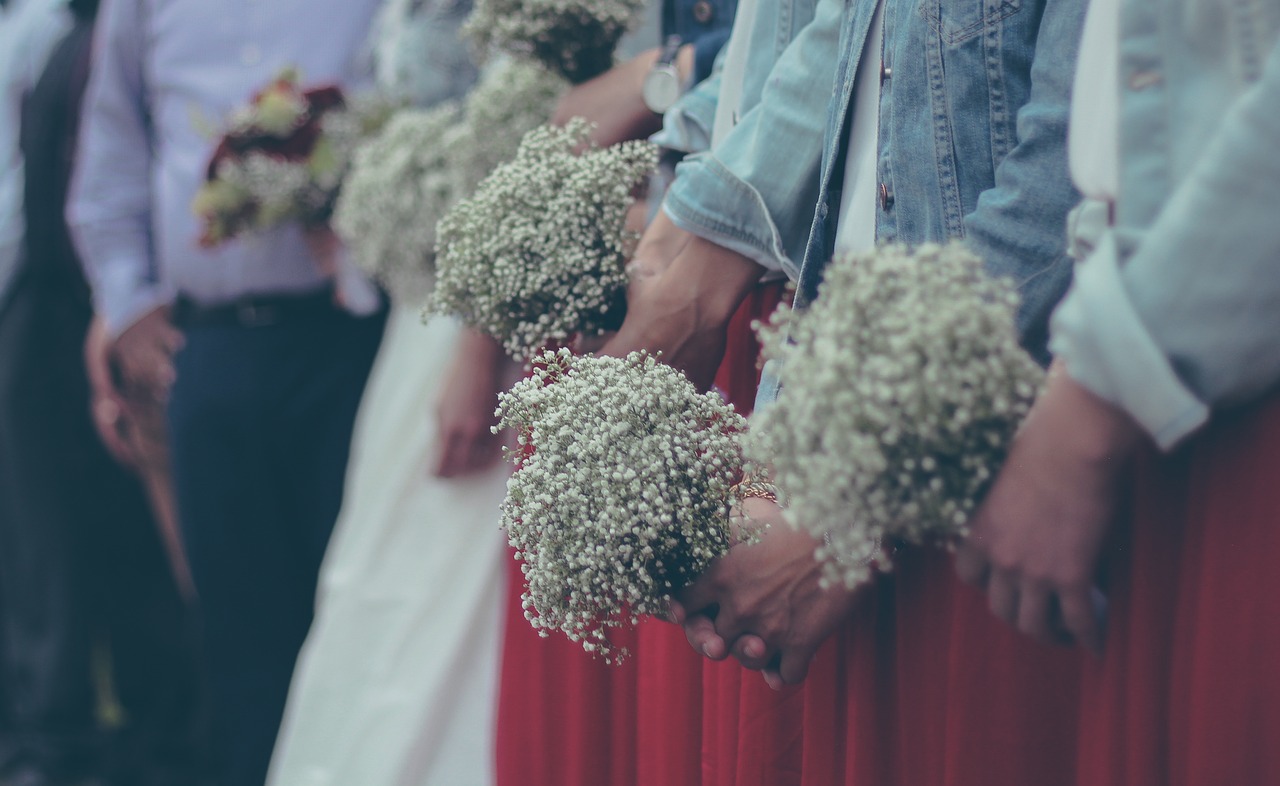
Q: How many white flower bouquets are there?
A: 6